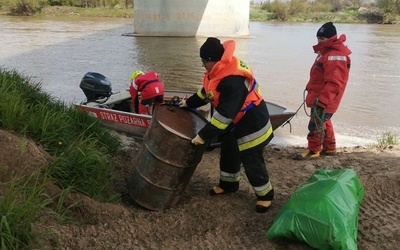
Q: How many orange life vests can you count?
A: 1